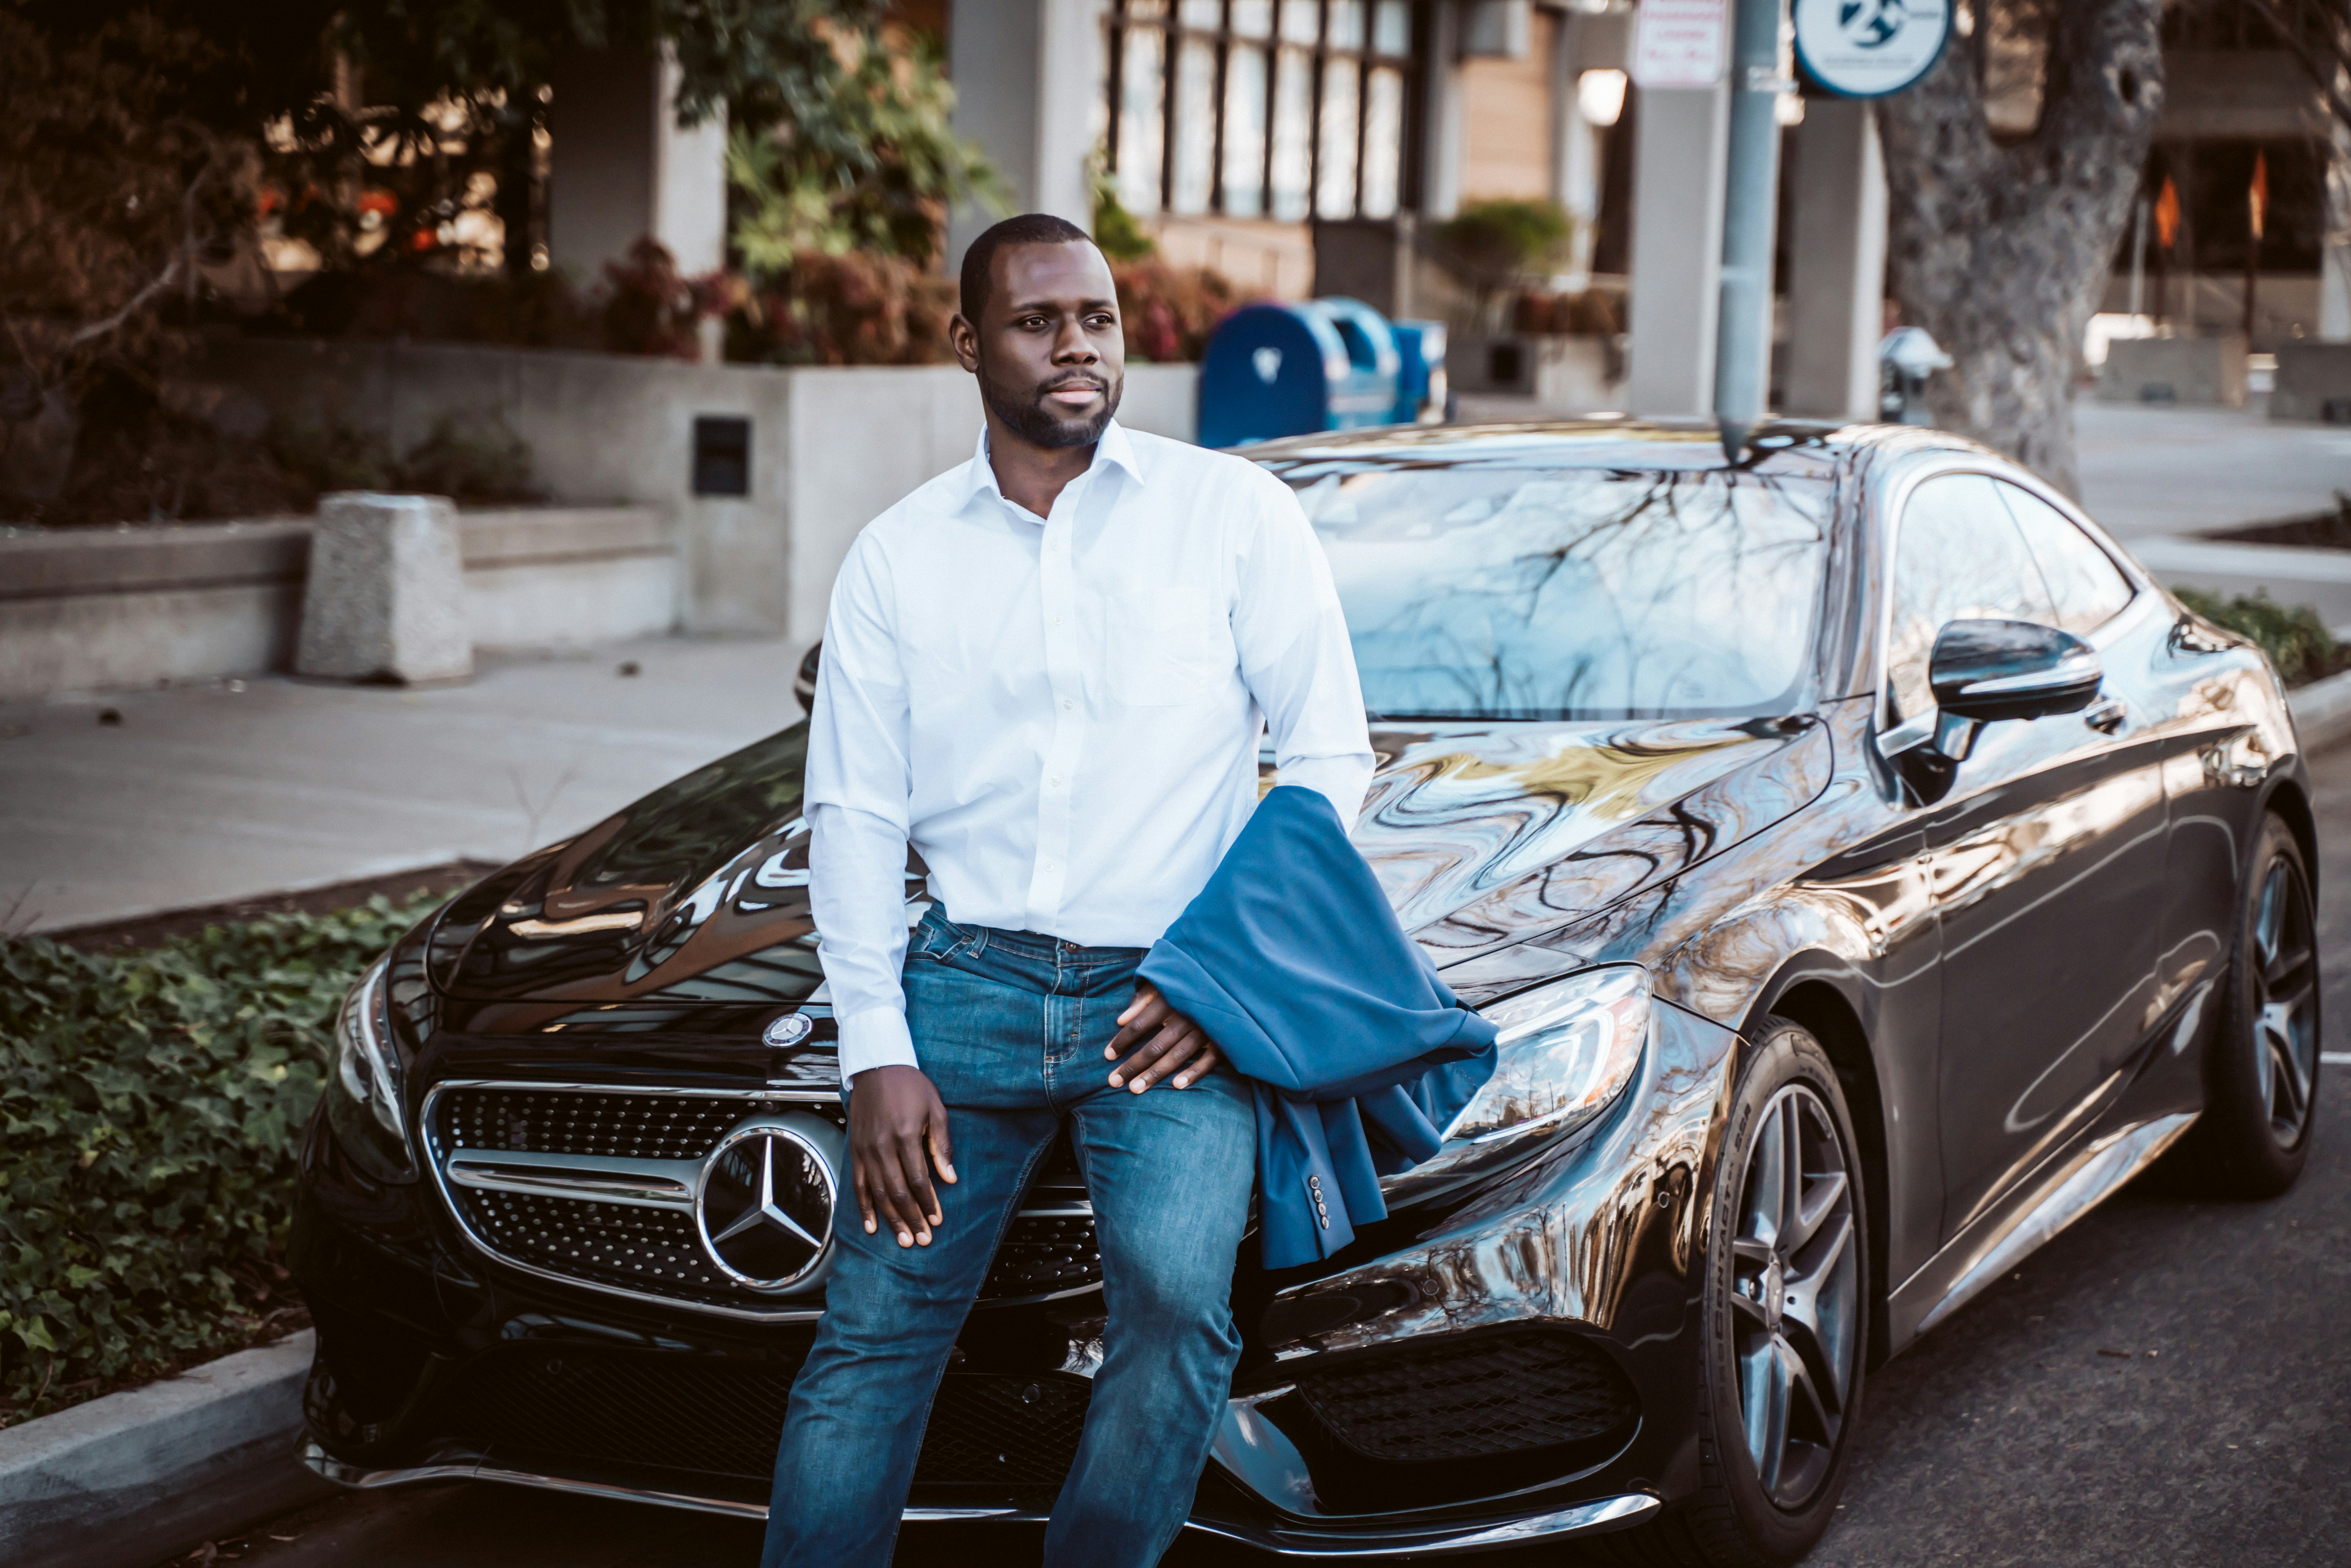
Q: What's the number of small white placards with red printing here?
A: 1